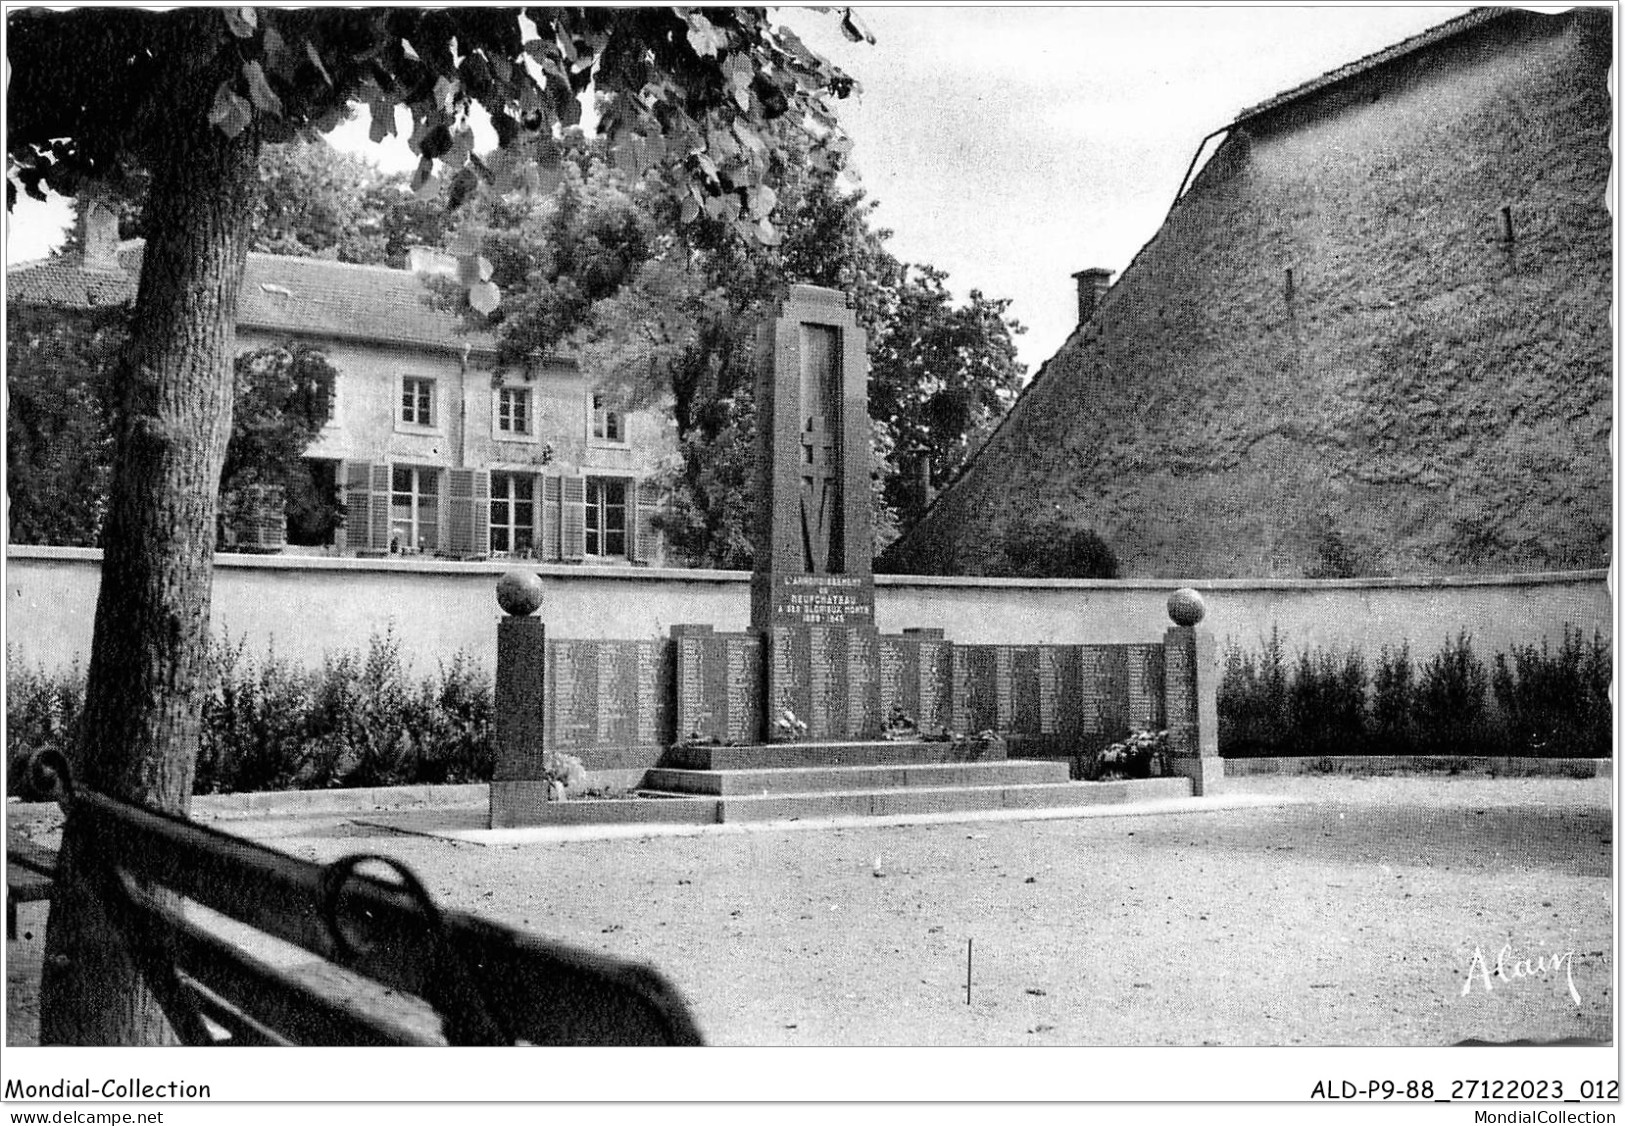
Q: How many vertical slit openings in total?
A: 2